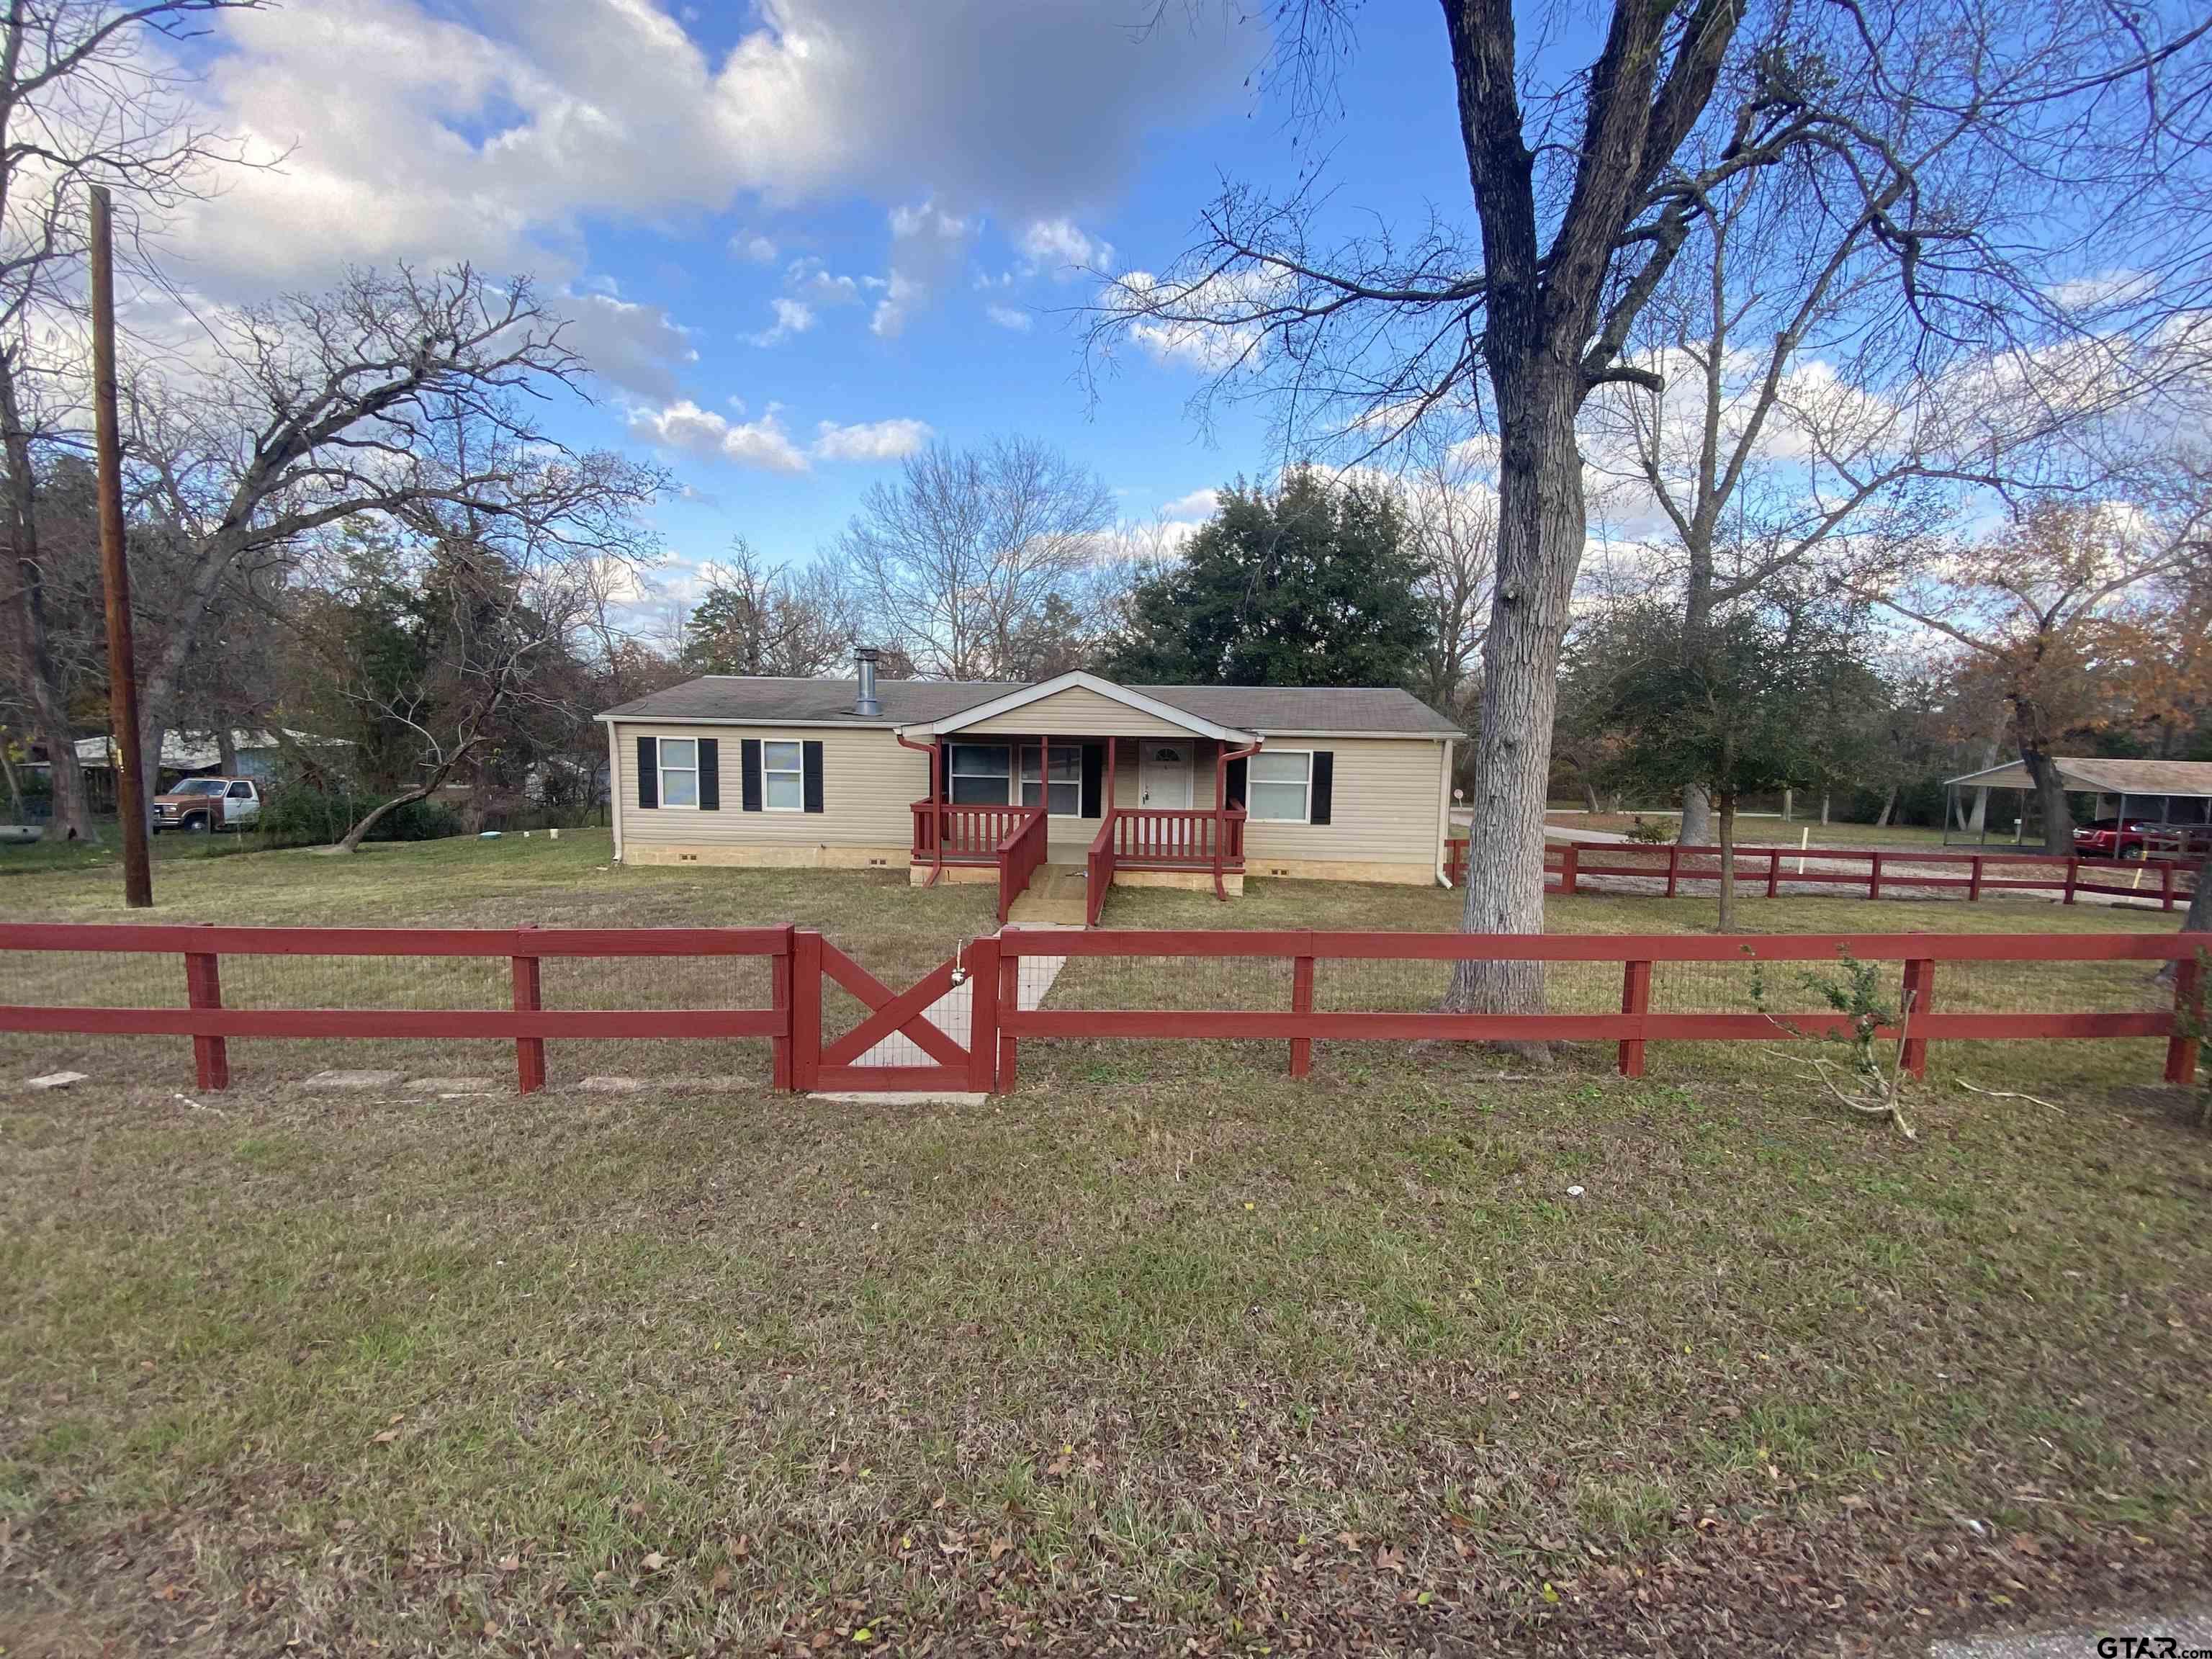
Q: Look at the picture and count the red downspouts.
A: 2